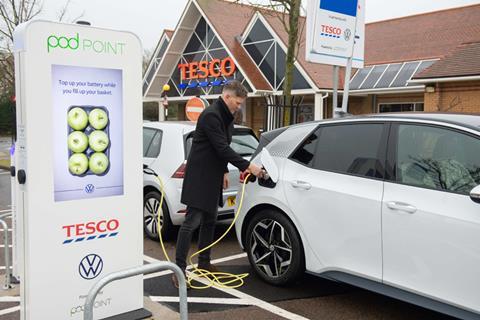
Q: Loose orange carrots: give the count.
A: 0